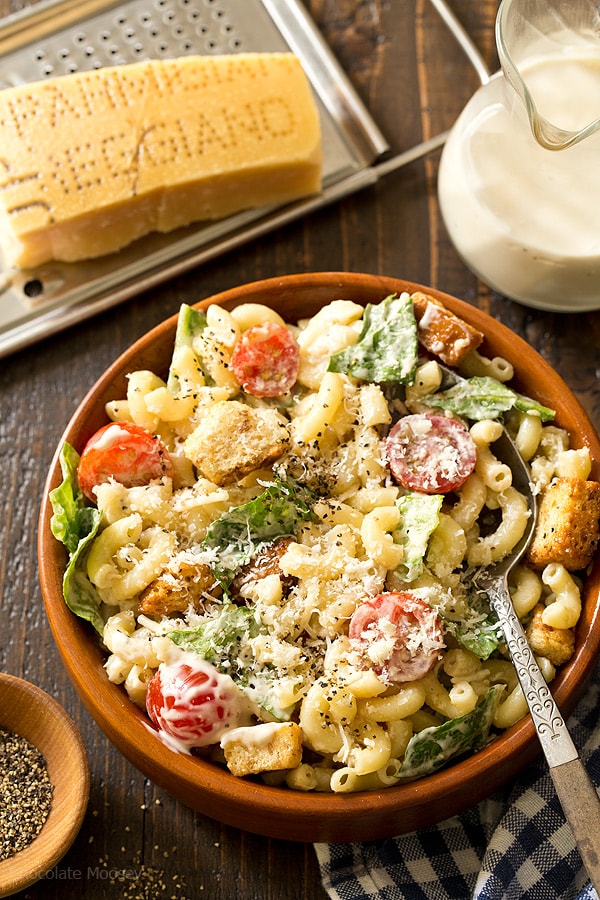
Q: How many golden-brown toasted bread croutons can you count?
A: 7